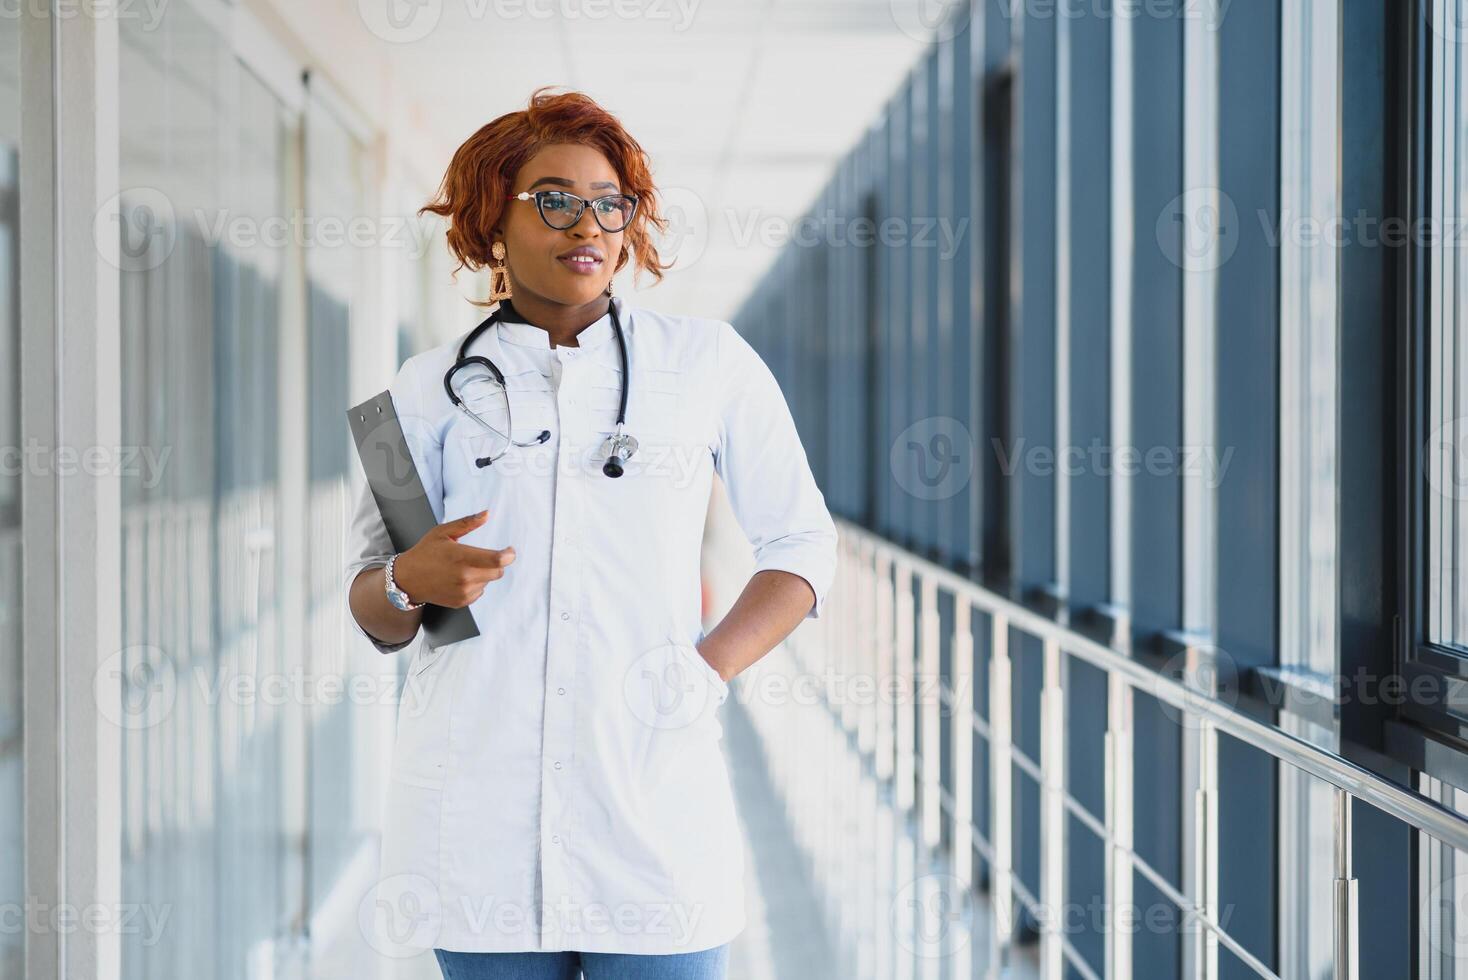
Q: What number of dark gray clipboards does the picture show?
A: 1